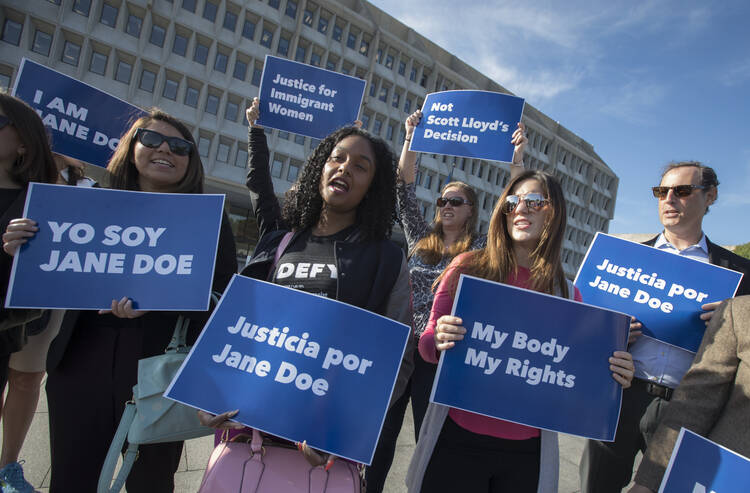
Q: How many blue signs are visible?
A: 8